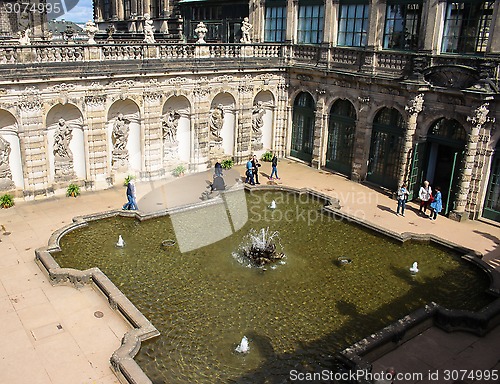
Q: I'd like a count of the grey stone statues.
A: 6